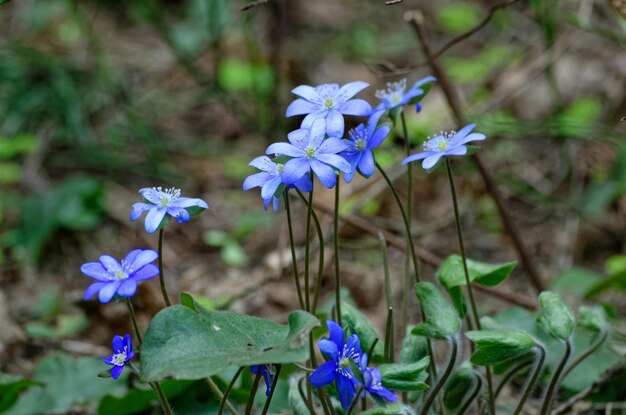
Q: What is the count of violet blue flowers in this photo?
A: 12